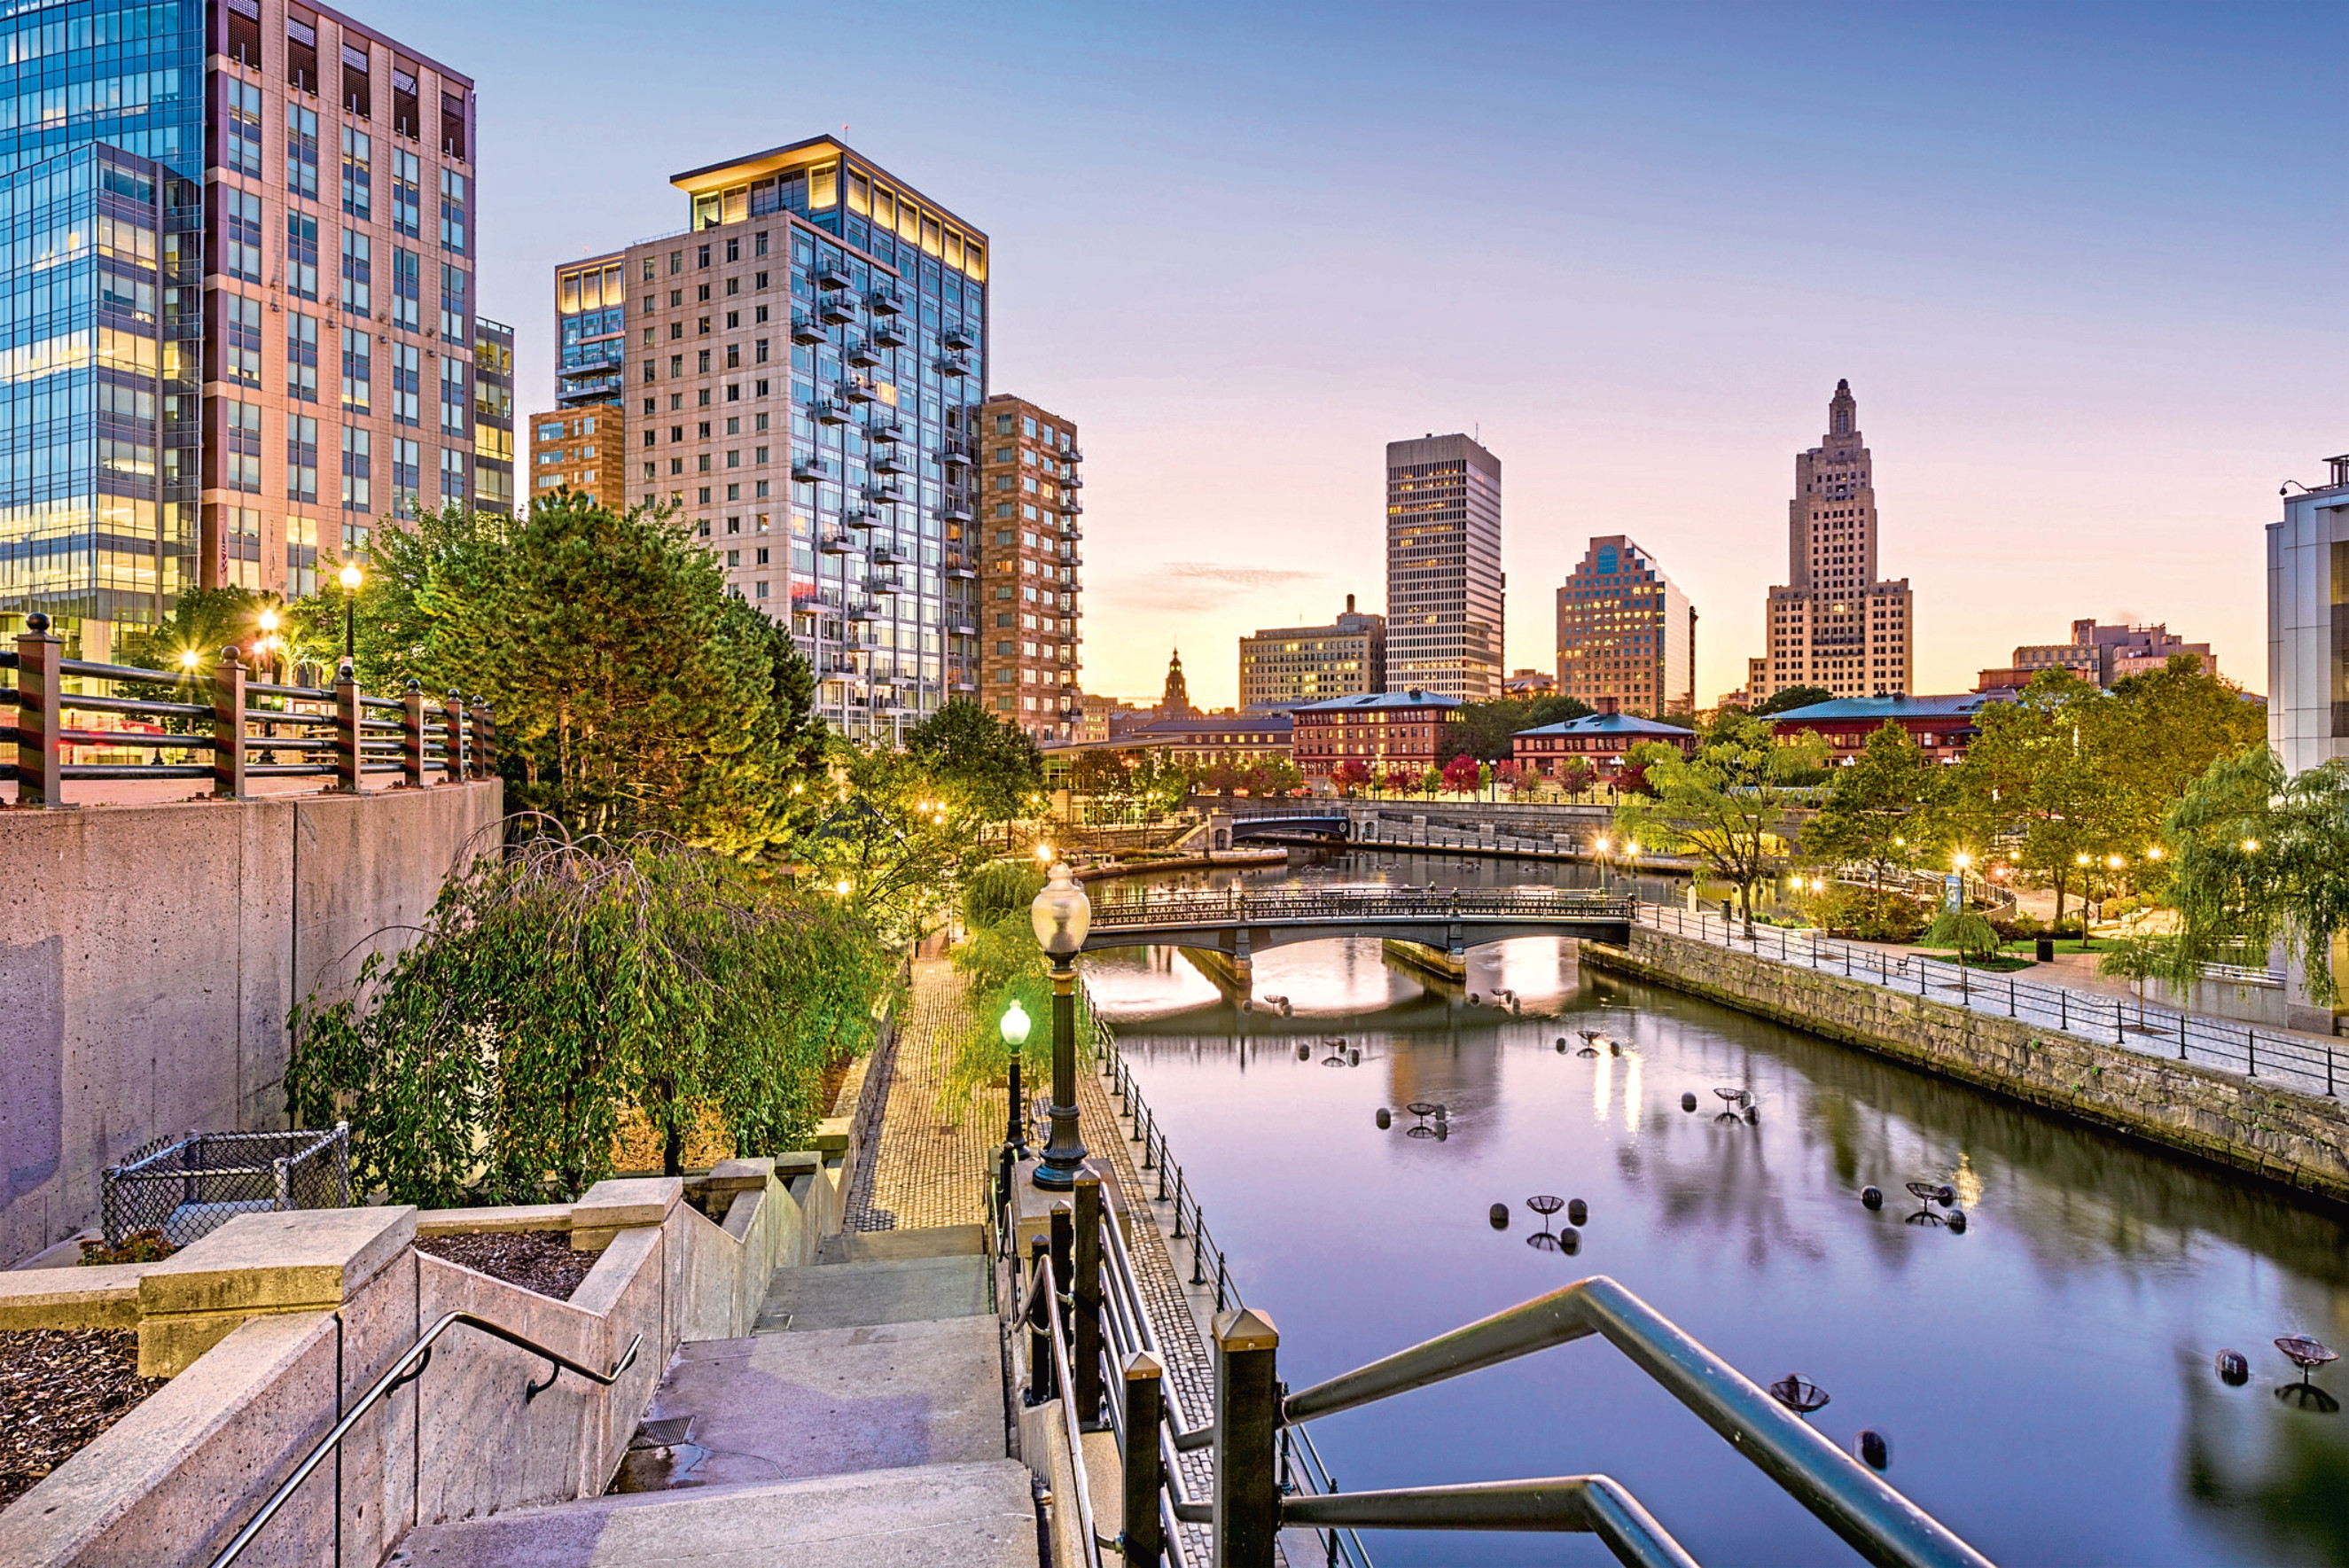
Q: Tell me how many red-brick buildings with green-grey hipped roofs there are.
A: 3